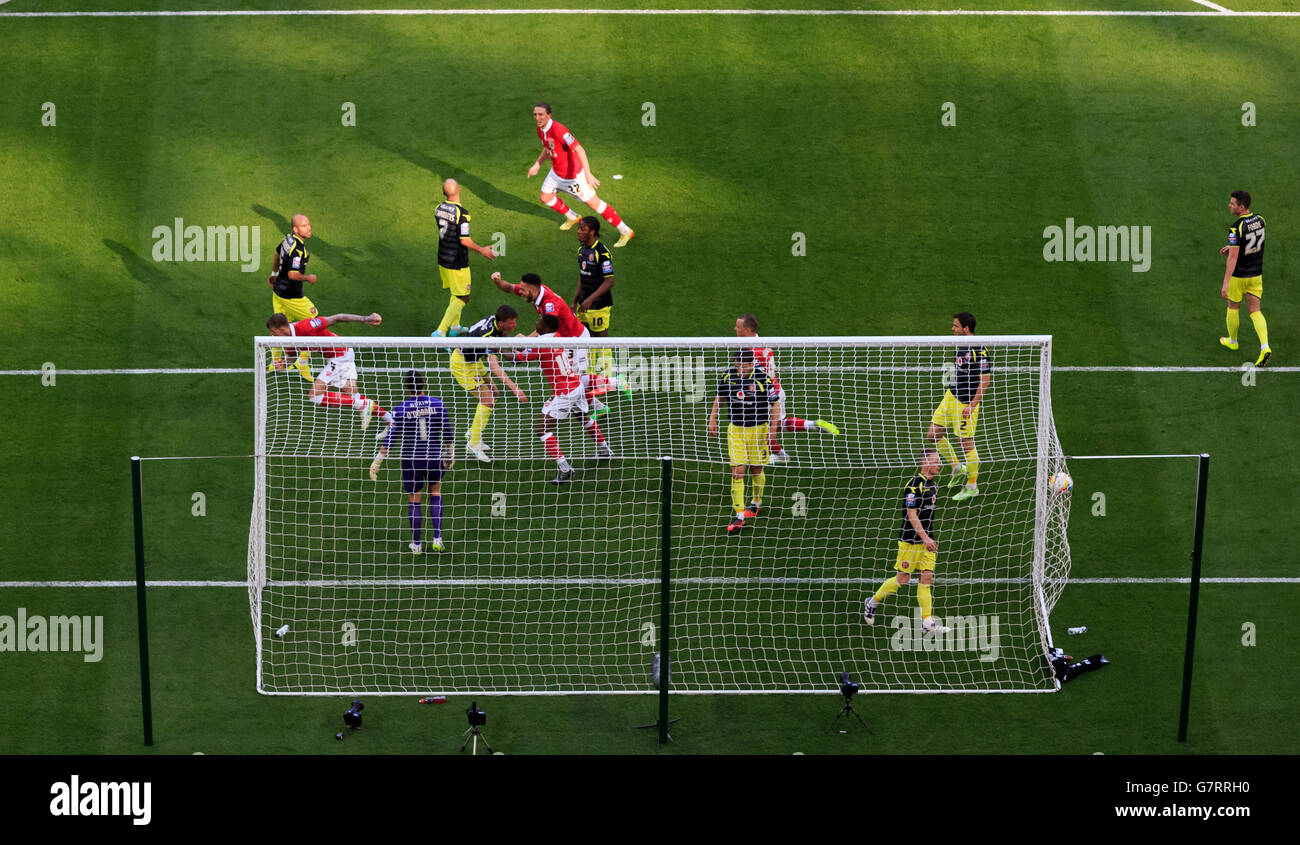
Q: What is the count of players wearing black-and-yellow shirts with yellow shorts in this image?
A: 8